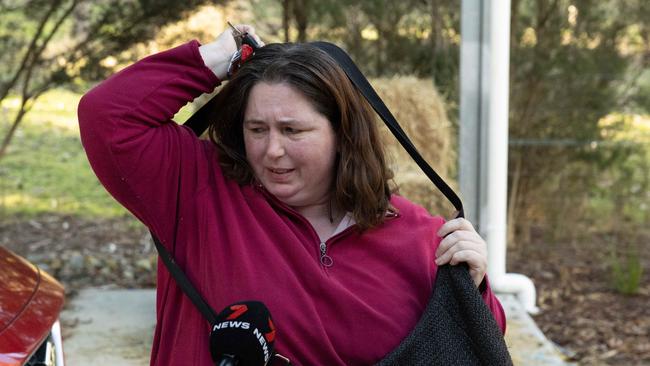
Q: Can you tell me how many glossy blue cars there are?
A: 0